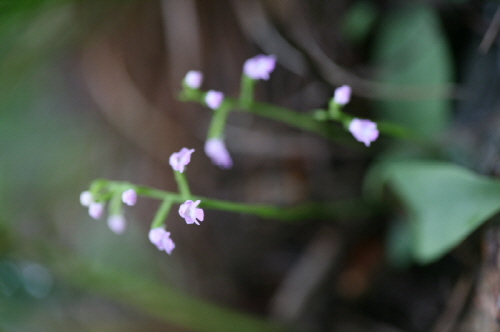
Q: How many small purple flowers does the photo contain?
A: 13